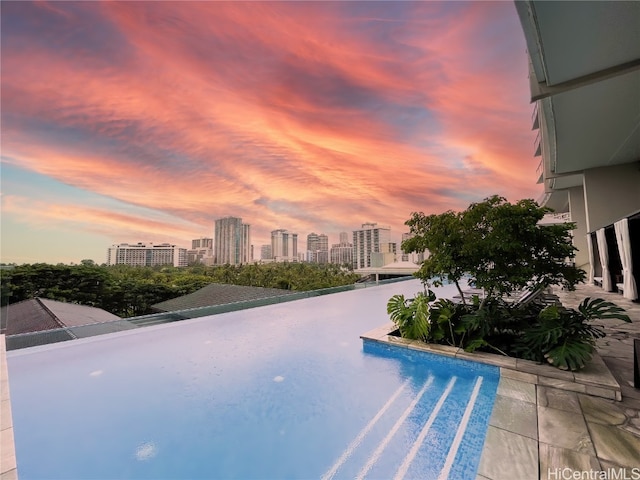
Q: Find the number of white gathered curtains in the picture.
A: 3